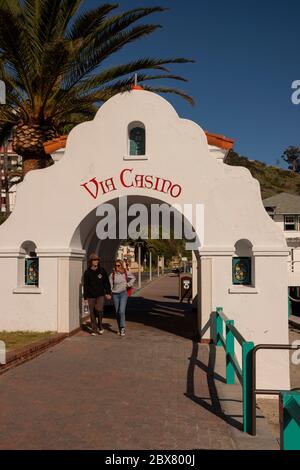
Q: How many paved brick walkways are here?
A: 1